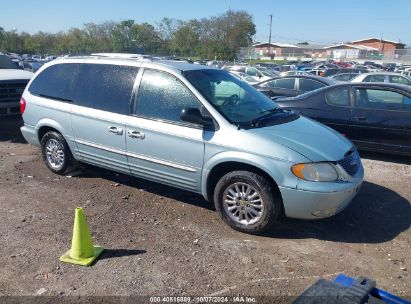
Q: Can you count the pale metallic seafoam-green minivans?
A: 1